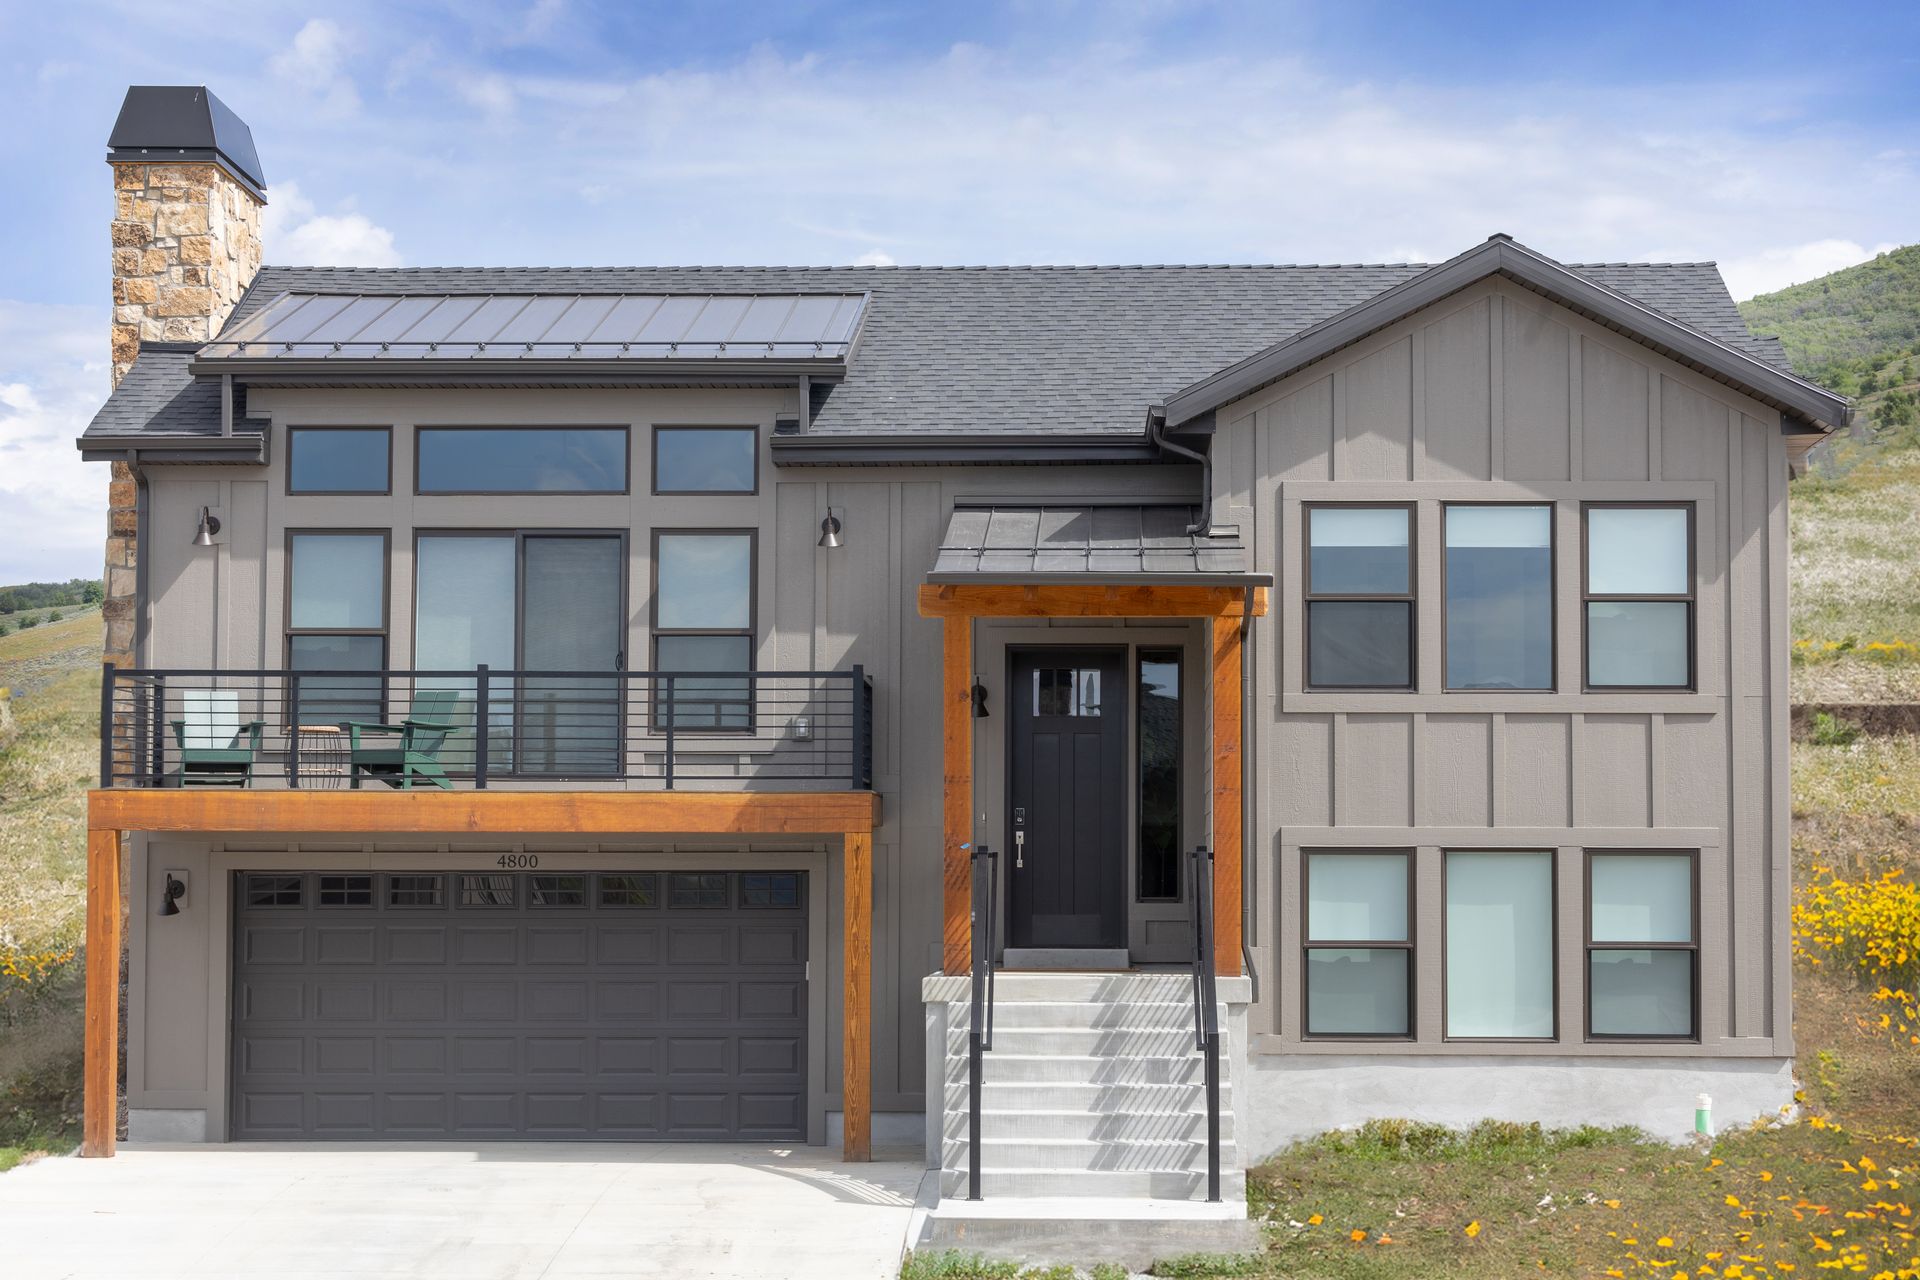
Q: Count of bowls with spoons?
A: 0